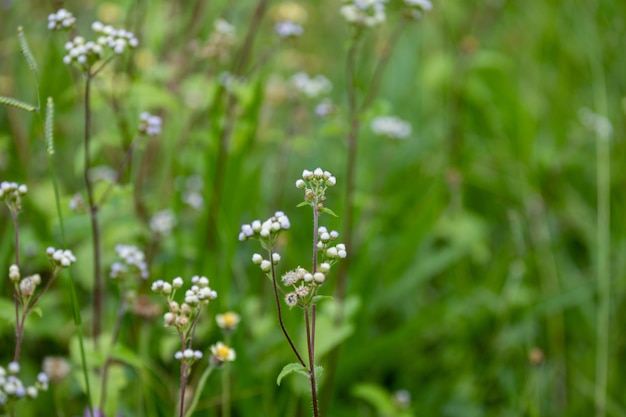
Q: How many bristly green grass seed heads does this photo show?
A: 3